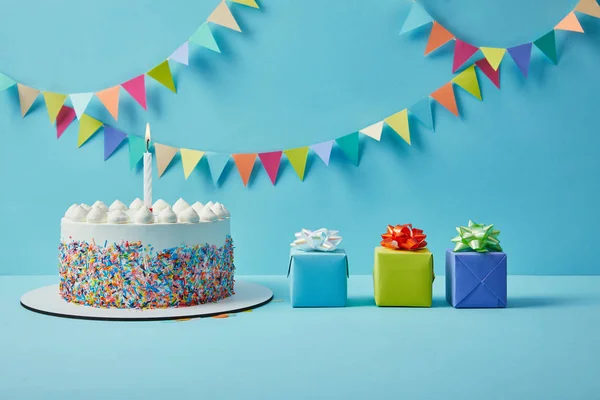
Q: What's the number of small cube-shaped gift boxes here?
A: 3